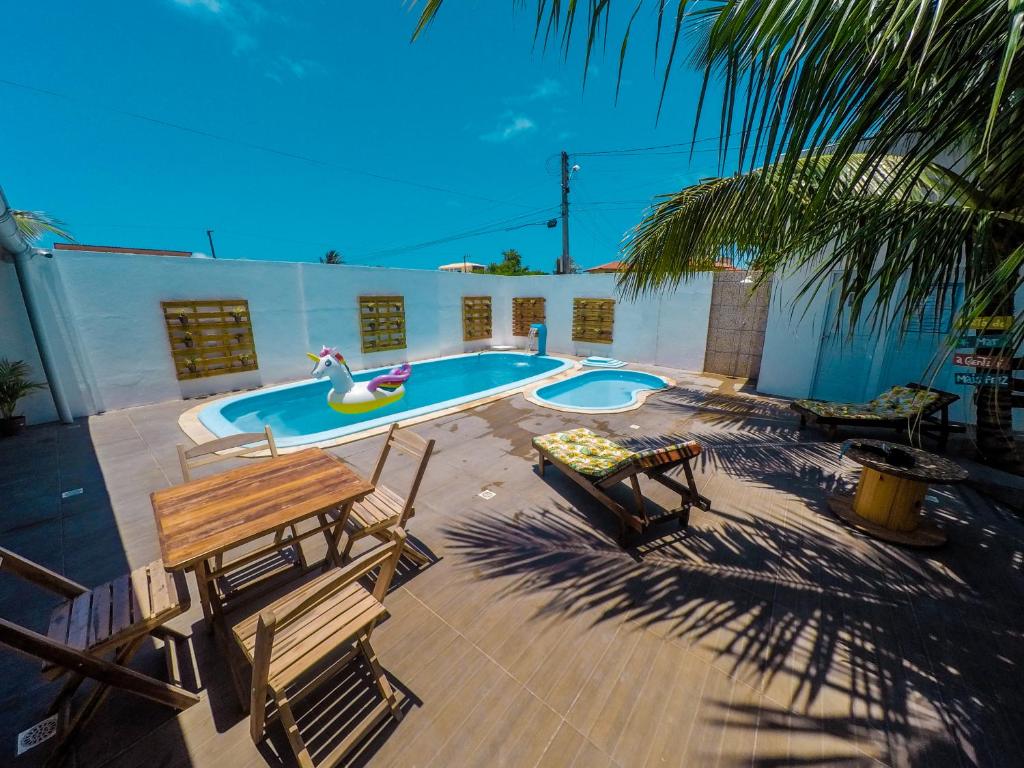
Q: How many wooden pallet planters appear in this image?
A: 5